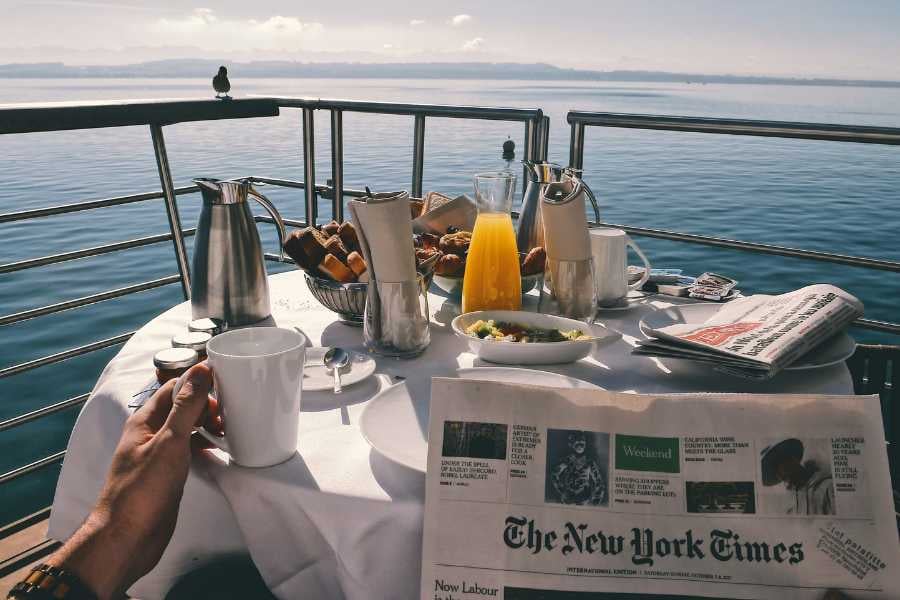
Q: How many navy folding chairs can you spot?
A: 0